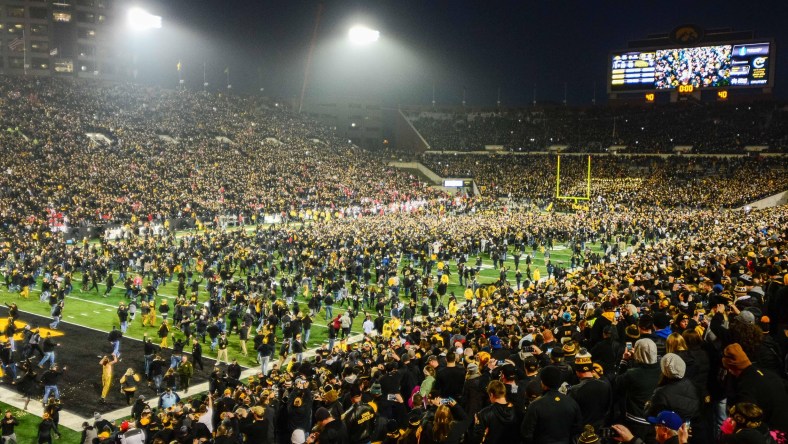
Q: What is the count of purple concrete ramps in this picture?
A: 0